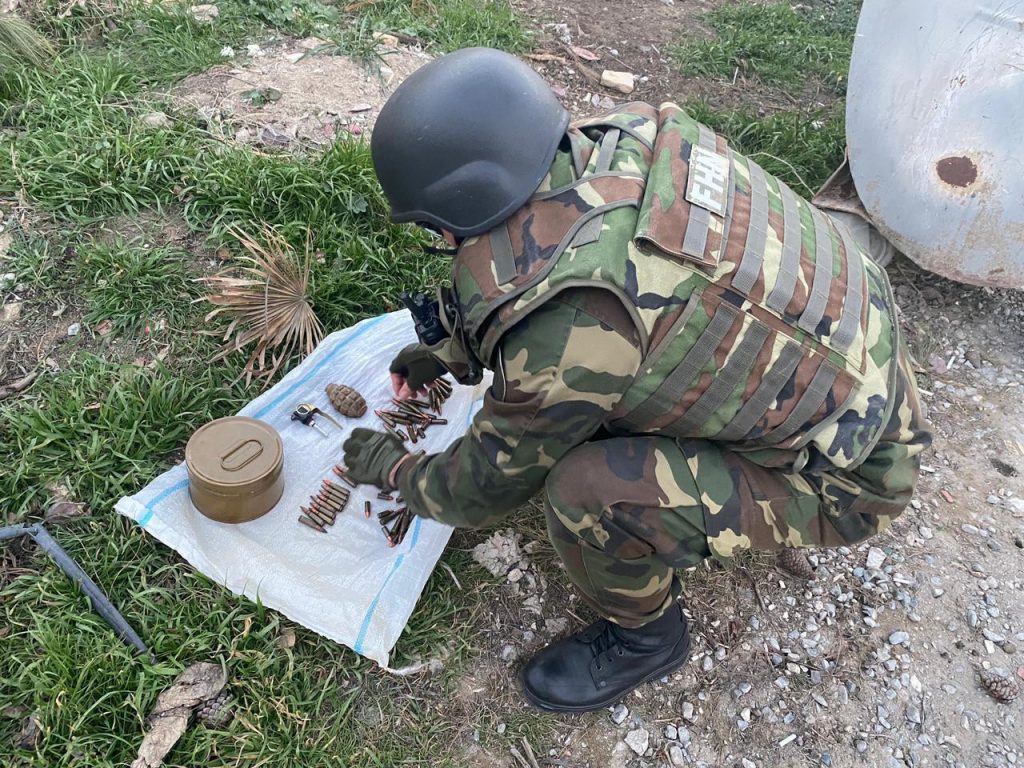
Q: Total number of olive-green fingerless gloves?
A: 2